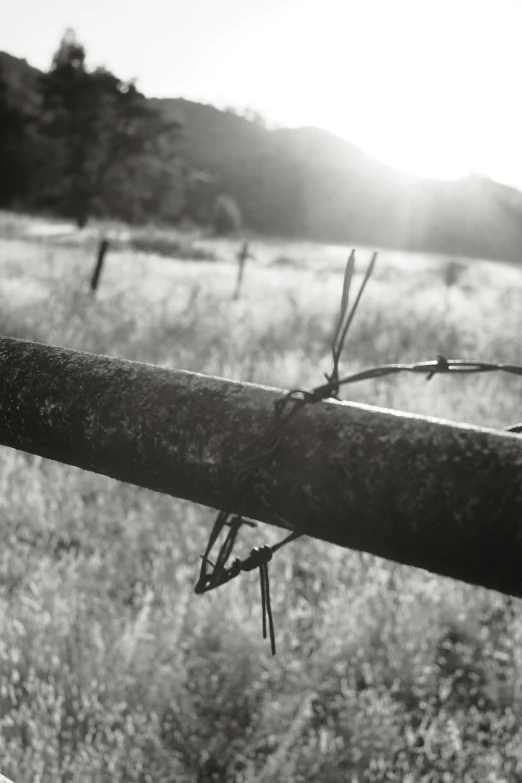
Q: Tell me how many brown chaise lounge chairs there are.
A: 0